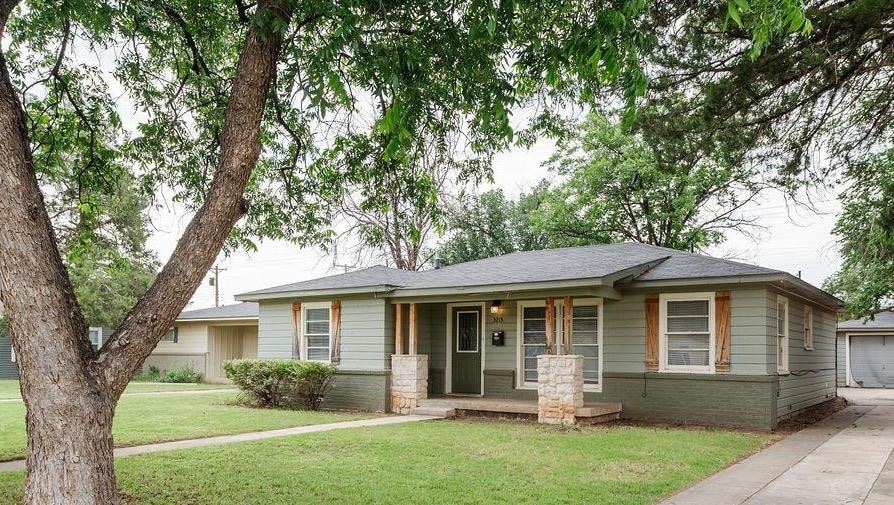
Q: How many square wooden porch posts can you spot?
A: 4